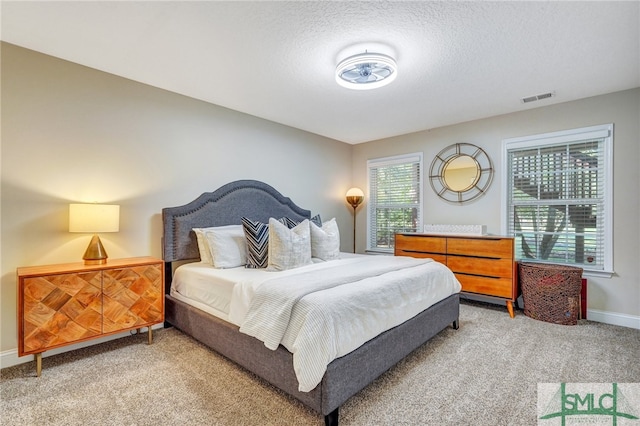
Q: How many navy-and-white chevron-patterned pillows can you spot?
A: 2